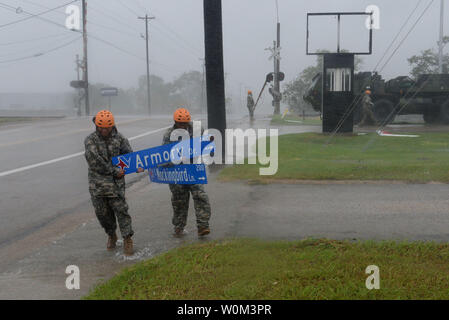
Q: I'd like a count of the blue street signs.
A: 2